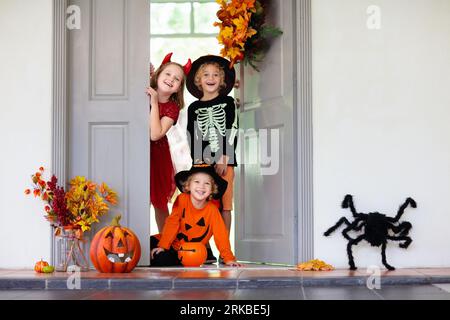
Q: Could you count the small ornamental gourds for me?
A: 2